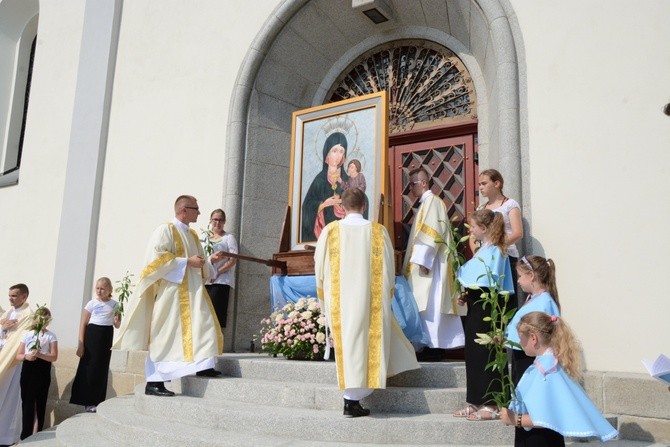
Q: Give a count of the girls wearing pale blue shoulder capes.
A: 3